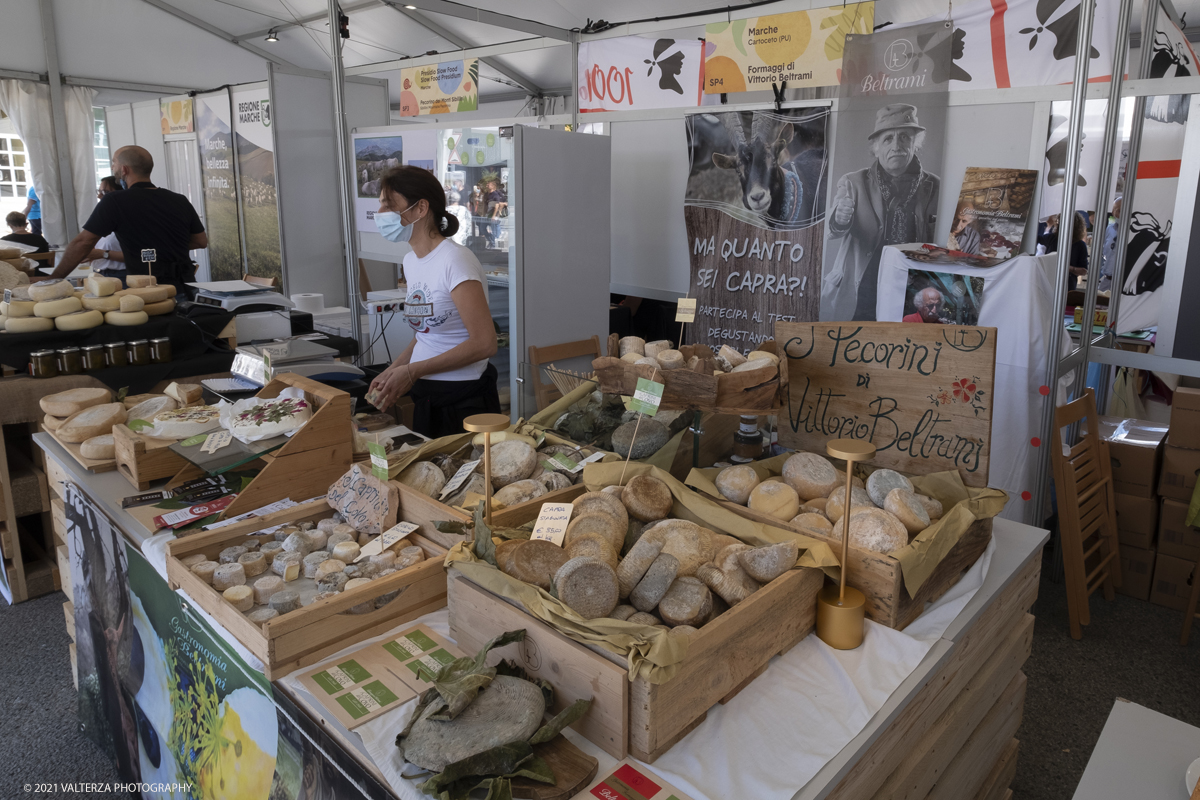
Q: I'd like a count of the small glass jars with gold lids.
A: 6